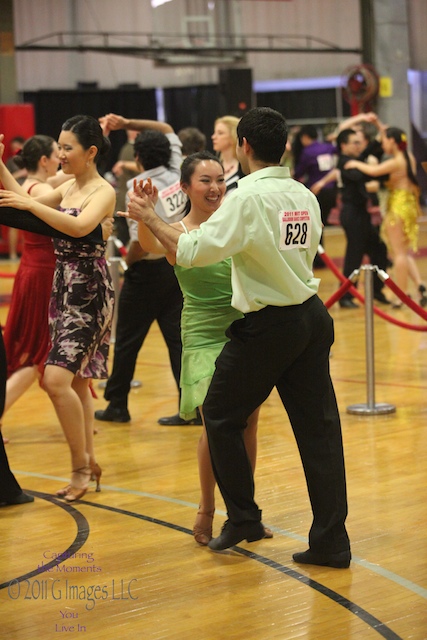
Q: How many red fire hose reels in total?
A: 1